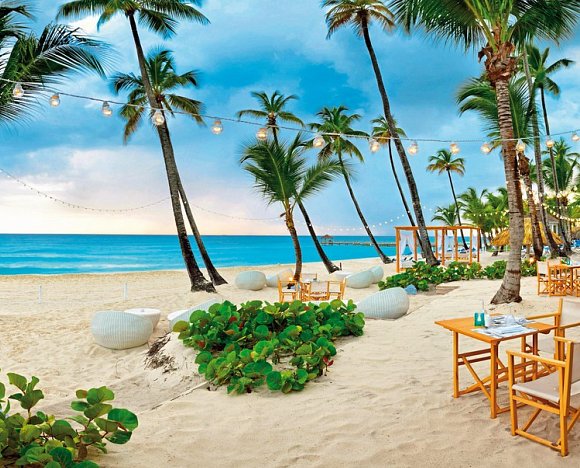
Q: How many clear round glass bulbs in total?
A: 14